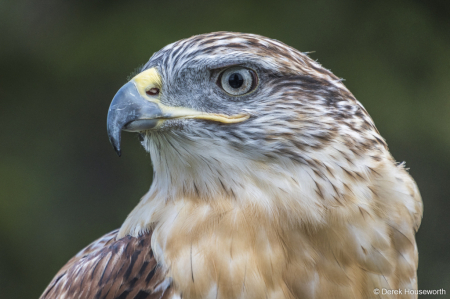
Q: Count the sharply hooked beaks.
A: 1